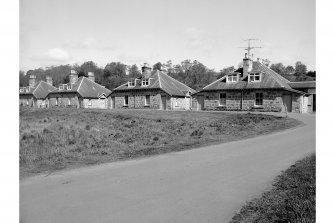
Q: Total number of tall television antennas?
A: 1